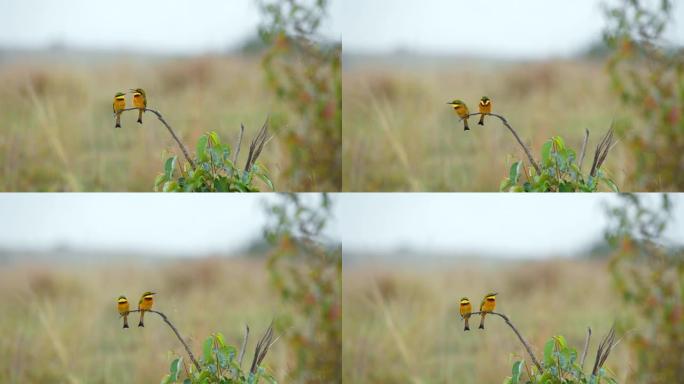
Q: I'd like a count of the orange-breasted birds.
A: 8